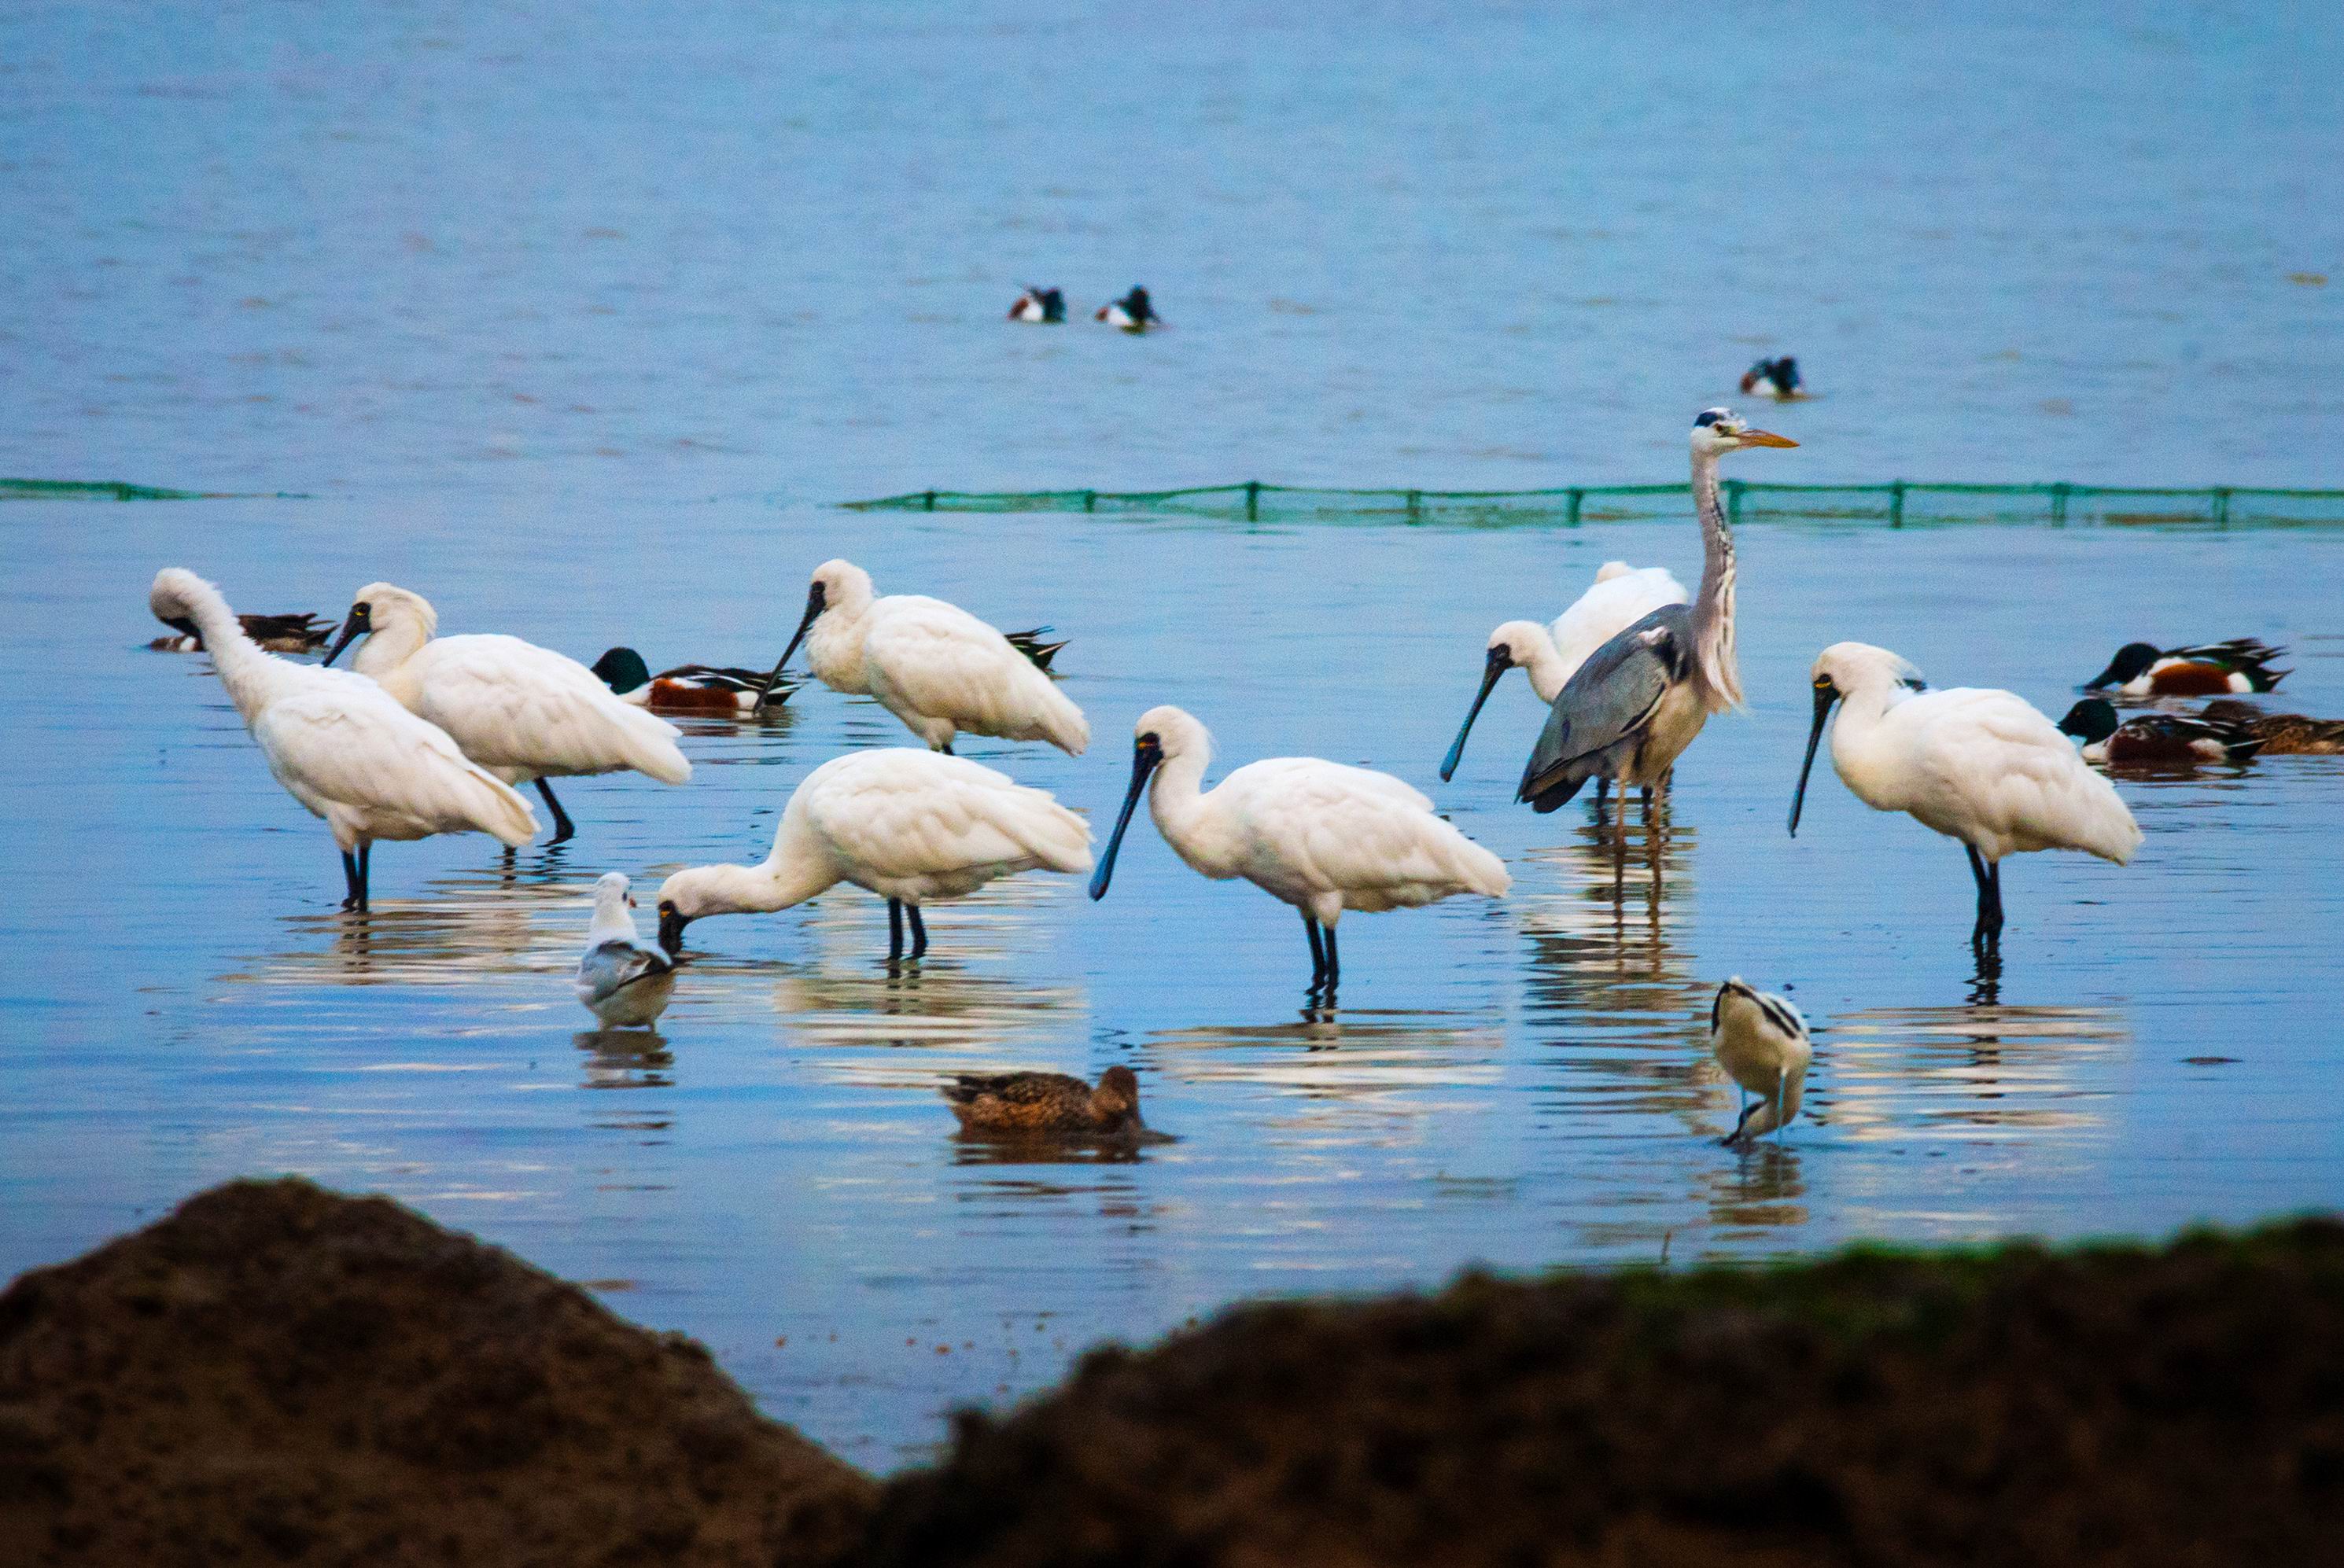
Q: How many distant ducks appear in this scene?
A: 3